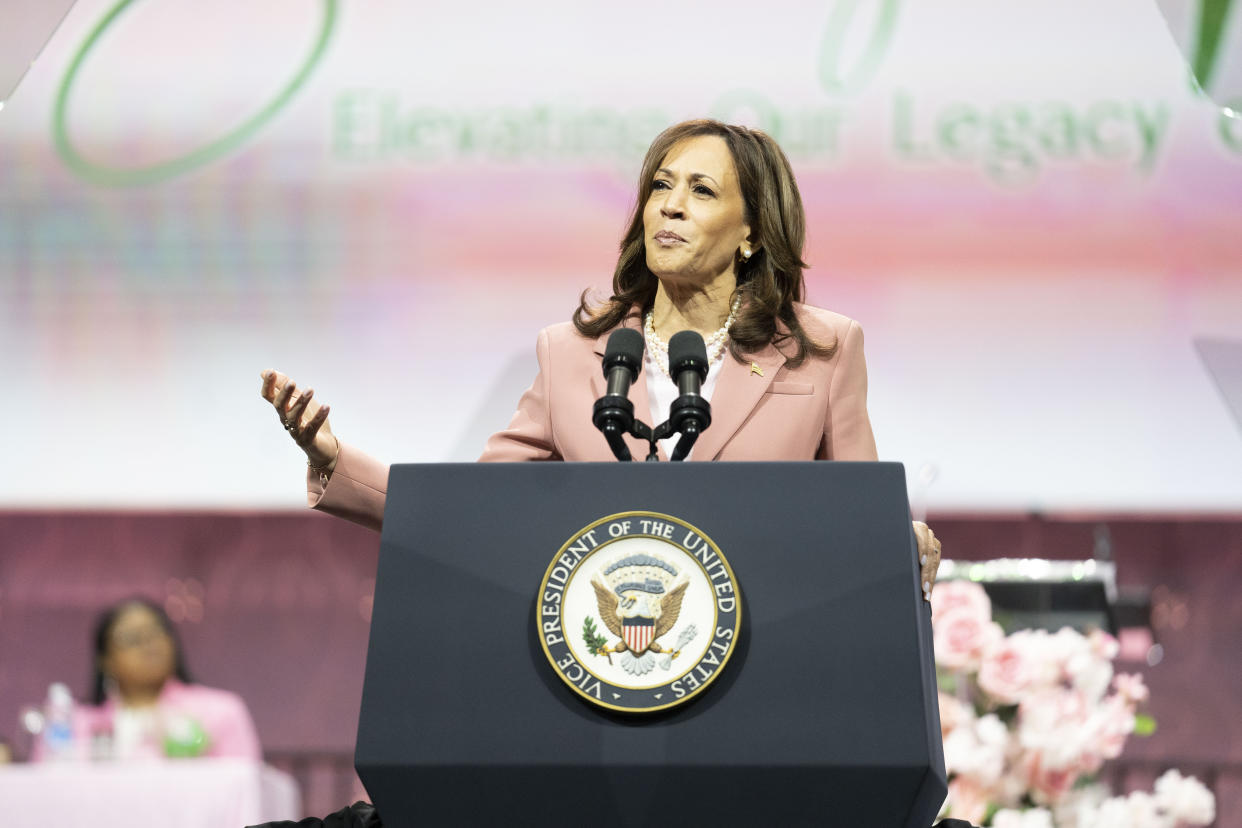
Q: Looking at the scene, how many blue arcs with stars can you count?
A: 1